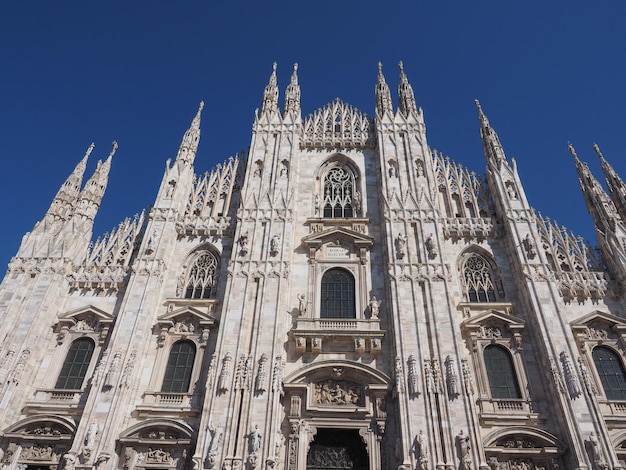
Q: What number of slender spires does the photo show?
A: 10